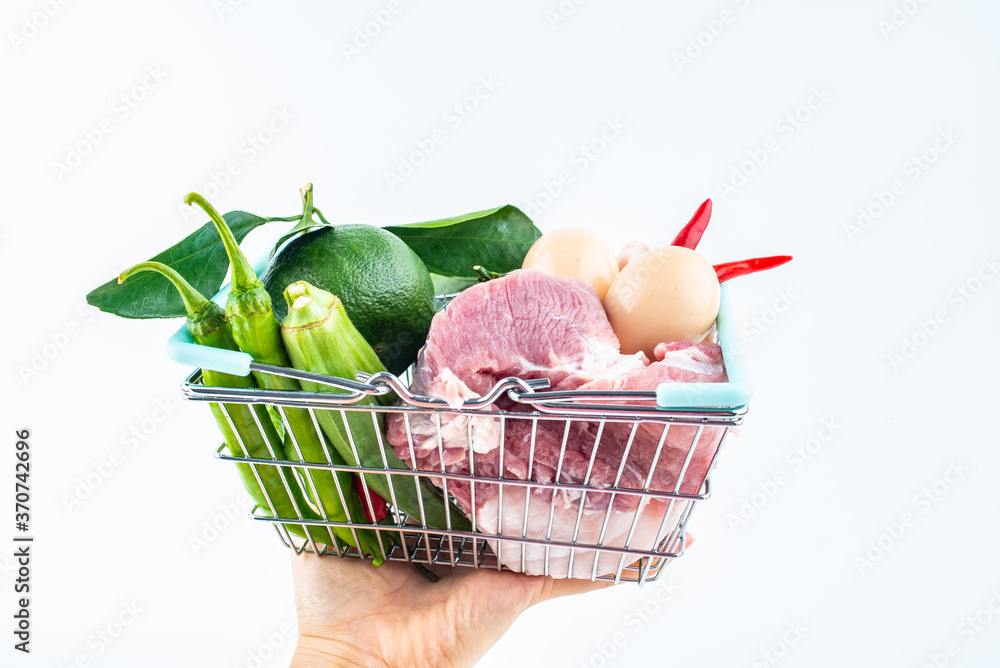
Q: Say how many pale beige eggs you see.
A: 2